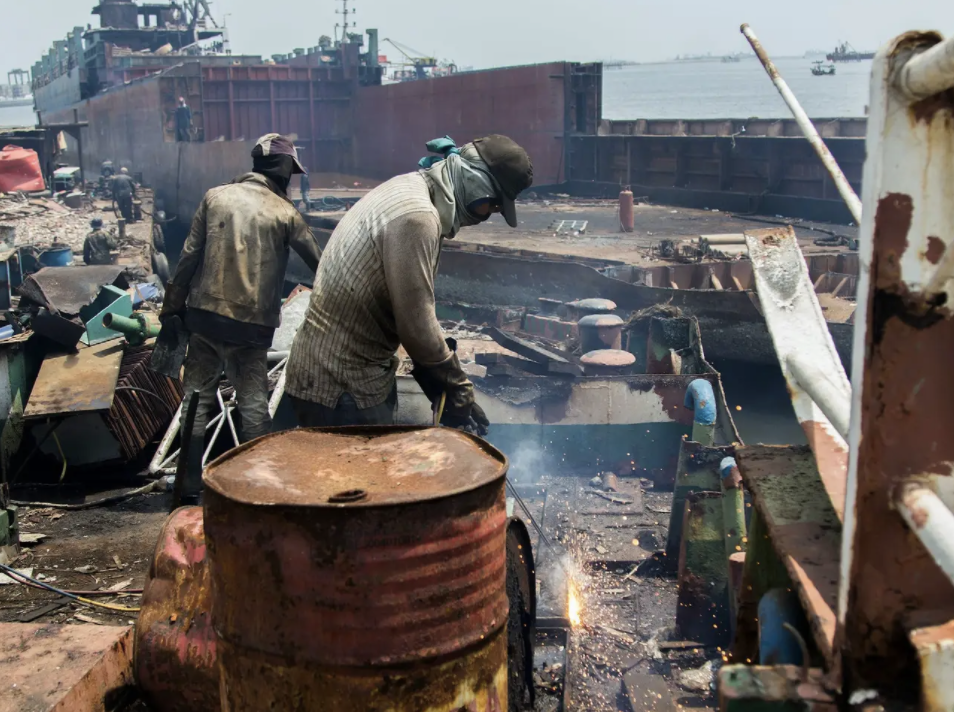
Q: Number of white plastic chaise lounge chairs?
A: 0